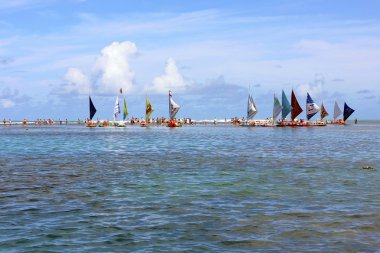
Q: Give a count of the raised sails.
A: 13